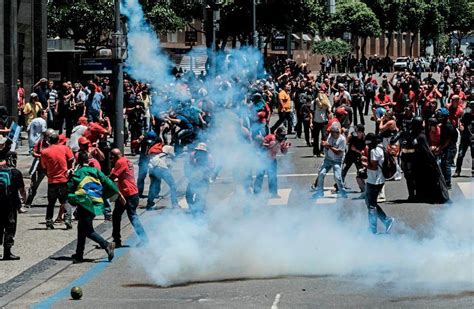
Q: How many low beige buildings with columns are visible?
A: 1